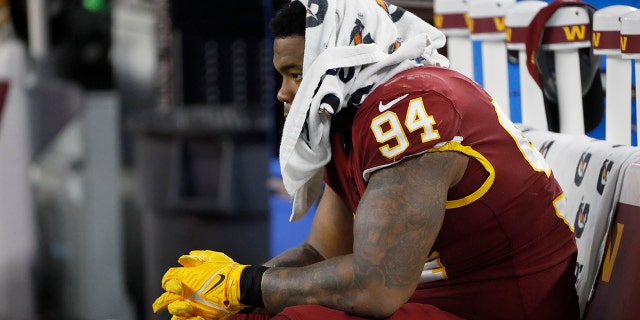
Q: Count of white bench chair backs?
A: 6